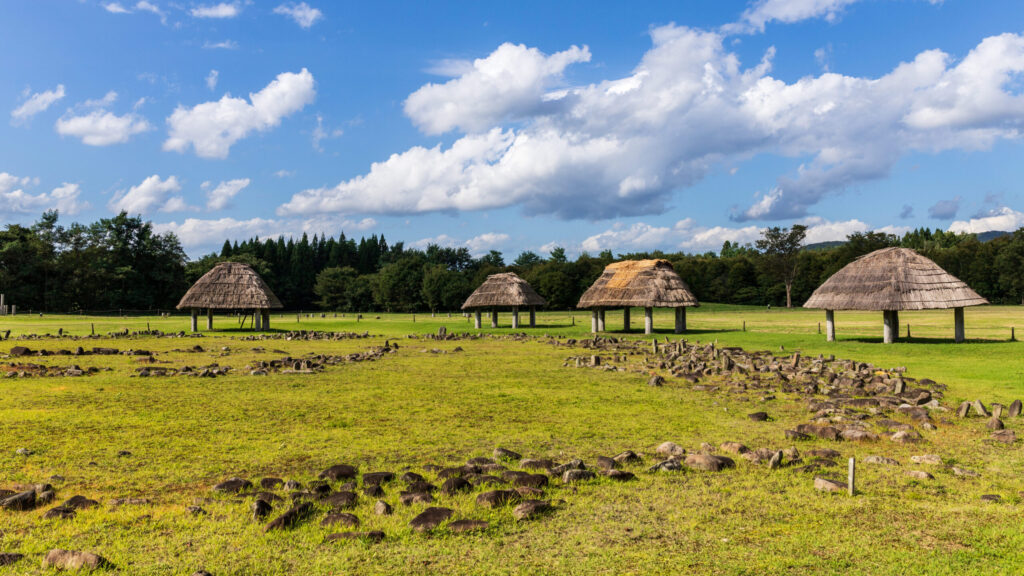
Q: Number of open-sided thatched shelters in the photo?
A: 4